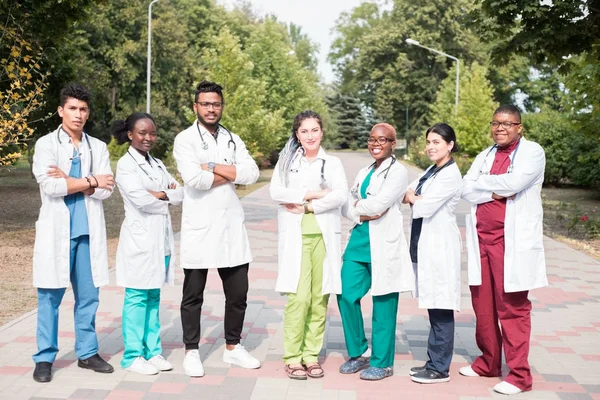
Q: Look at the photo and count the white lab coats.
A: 7